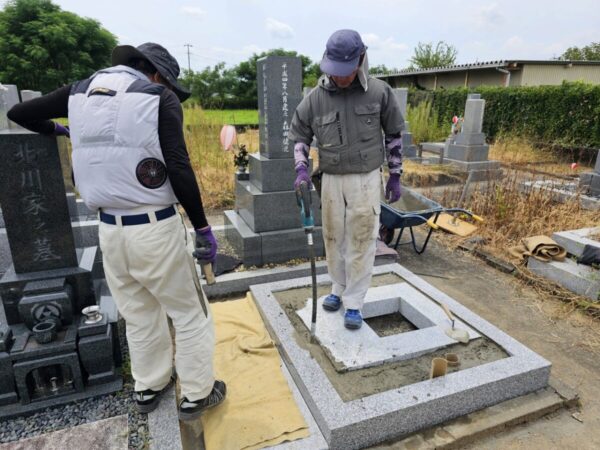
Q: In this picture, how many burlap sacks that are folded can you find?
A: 1